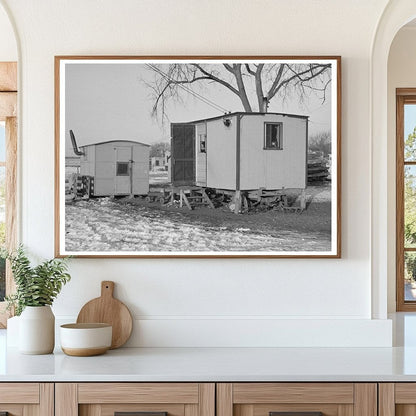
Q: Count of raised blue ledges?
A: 0